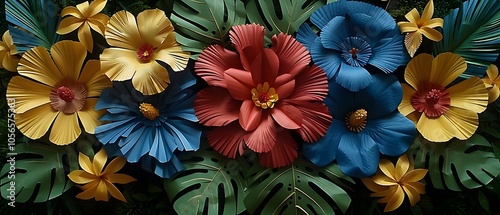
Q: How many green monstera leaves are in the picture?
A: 6